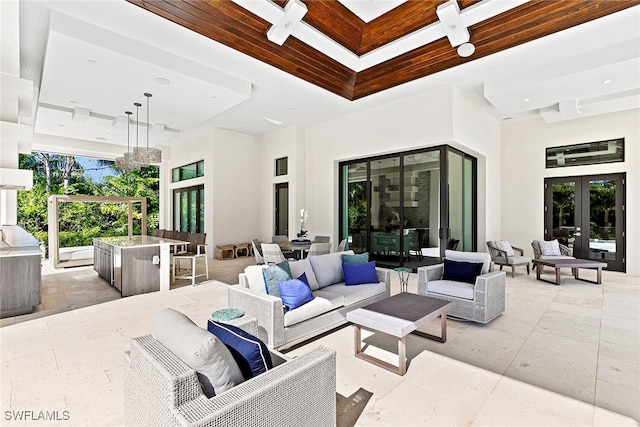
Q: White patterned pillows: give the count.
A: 2